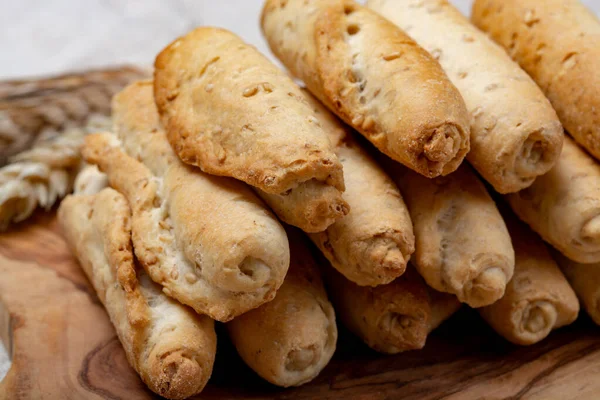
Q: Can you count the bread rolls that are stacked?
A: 13